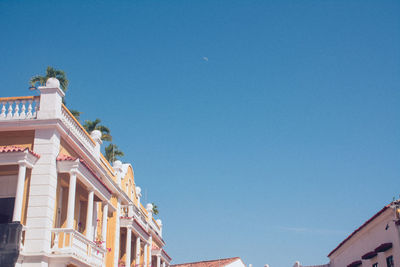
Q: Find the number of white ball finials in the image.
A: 6